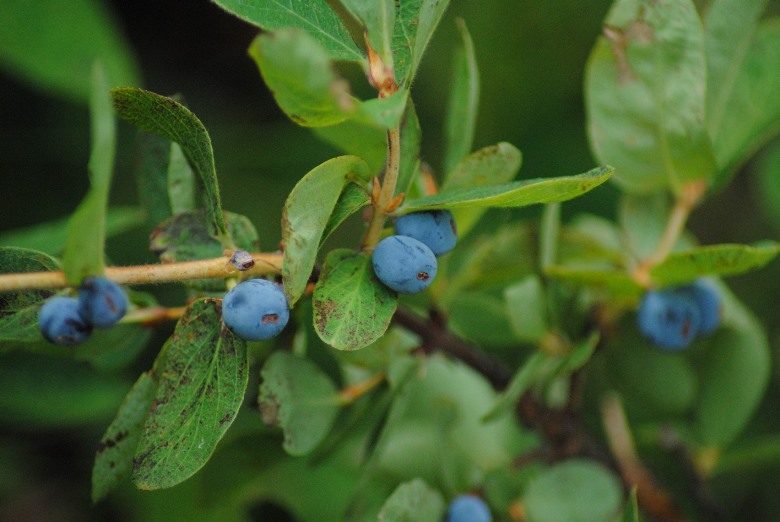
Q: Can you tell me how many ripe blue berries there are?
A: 8